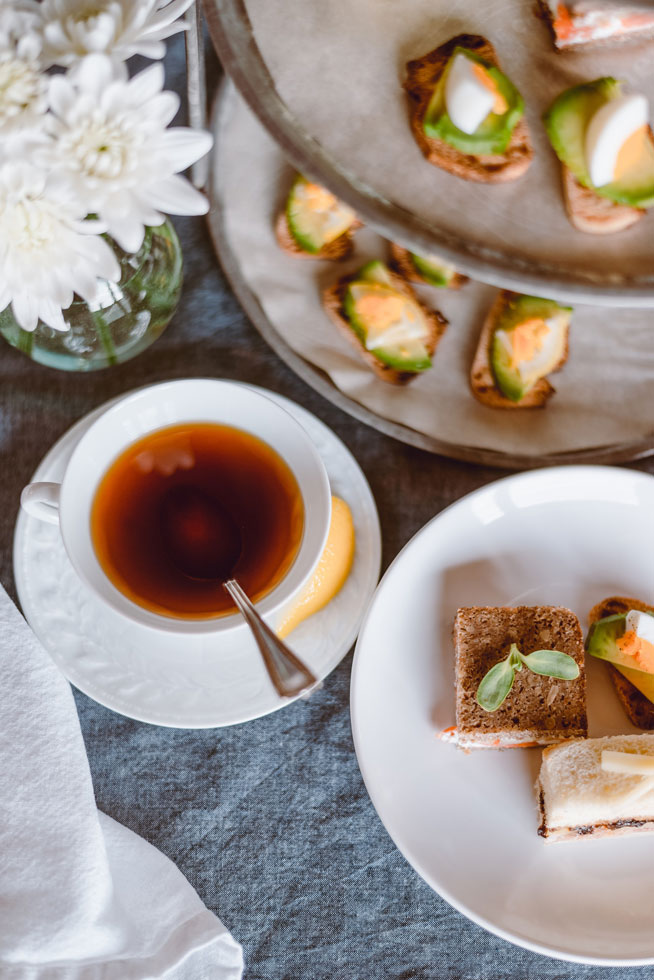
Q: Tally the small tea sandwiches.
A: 10